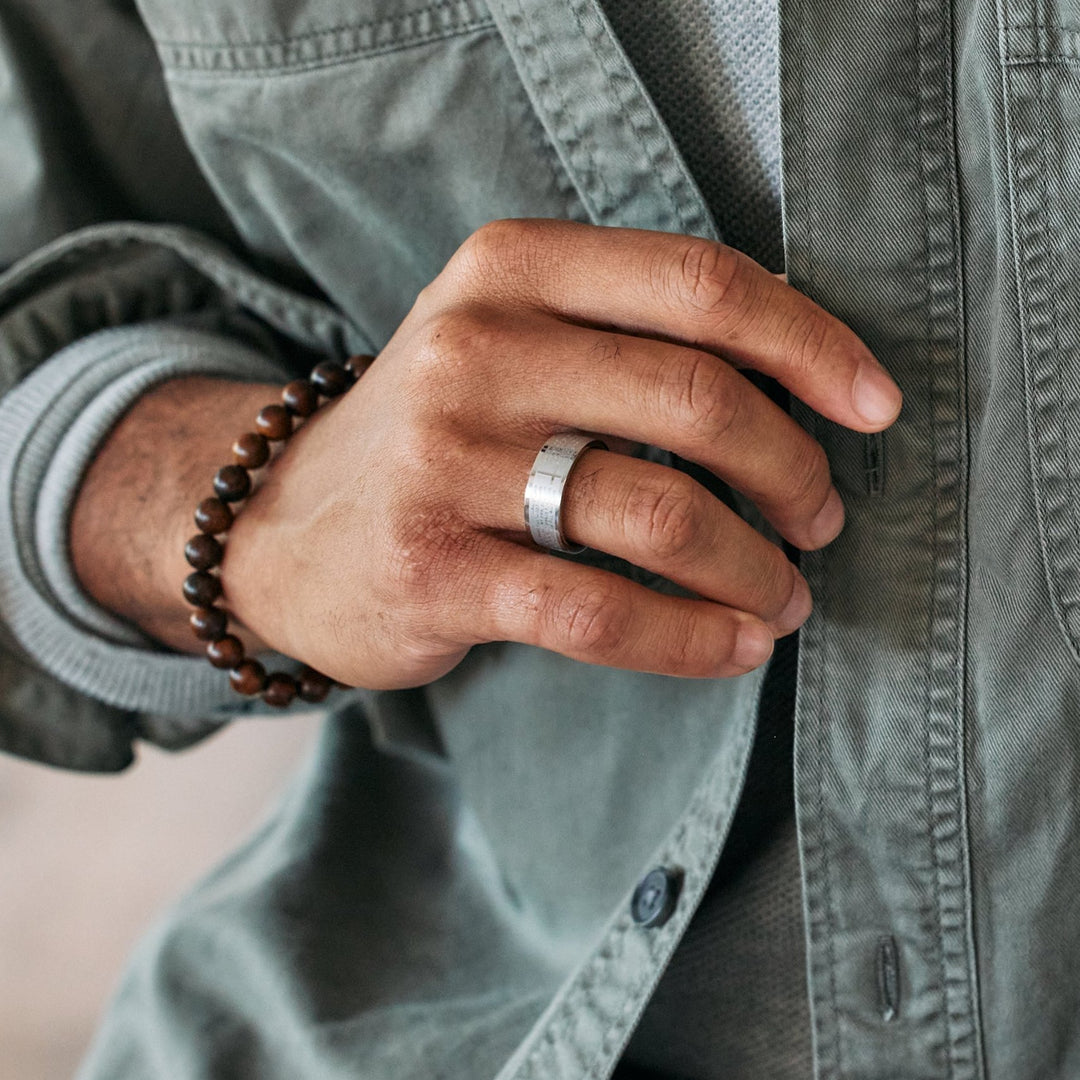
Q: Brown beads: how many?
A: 15